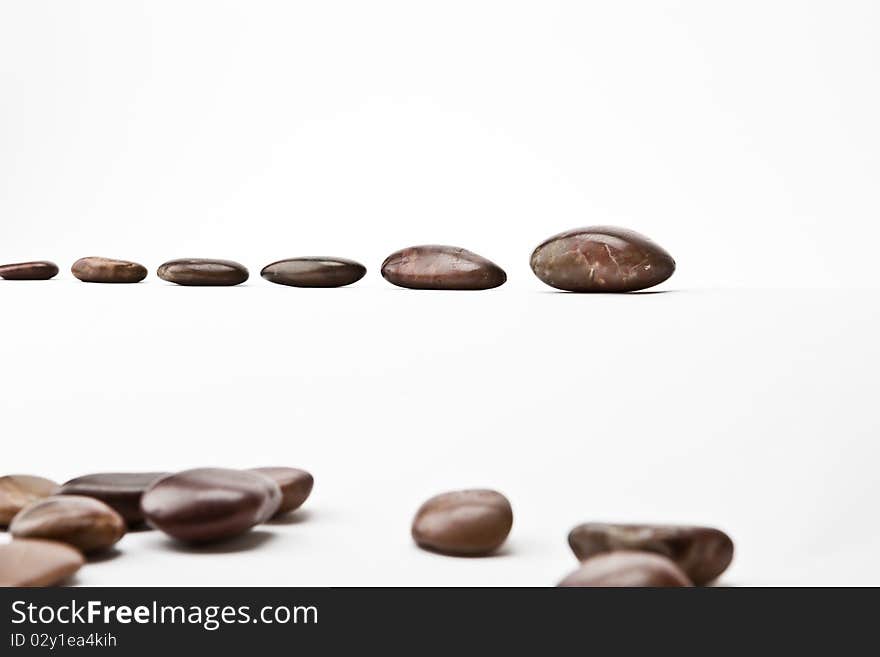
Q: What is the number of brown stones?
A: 15